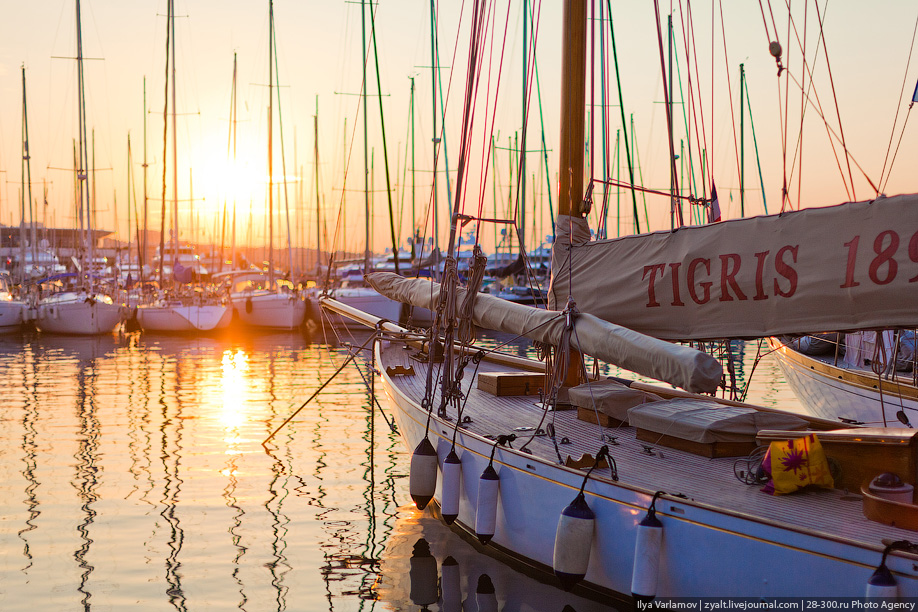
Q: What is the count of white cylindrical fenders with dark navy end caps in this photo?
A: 6